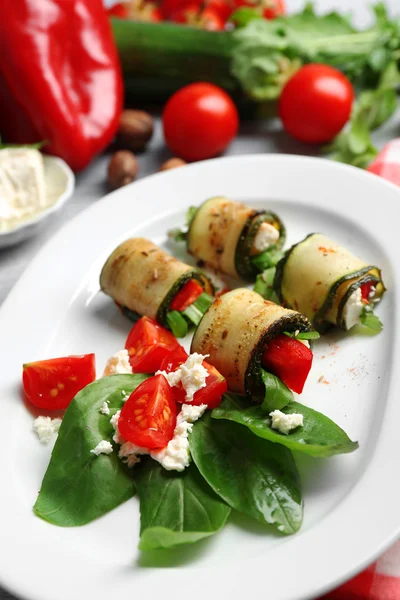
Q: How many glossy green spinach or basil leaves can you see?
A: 4